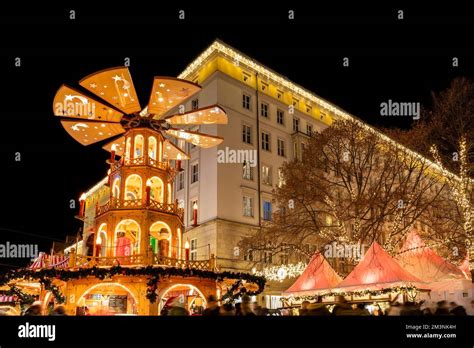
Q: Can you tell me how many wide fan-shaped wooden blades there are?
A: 8